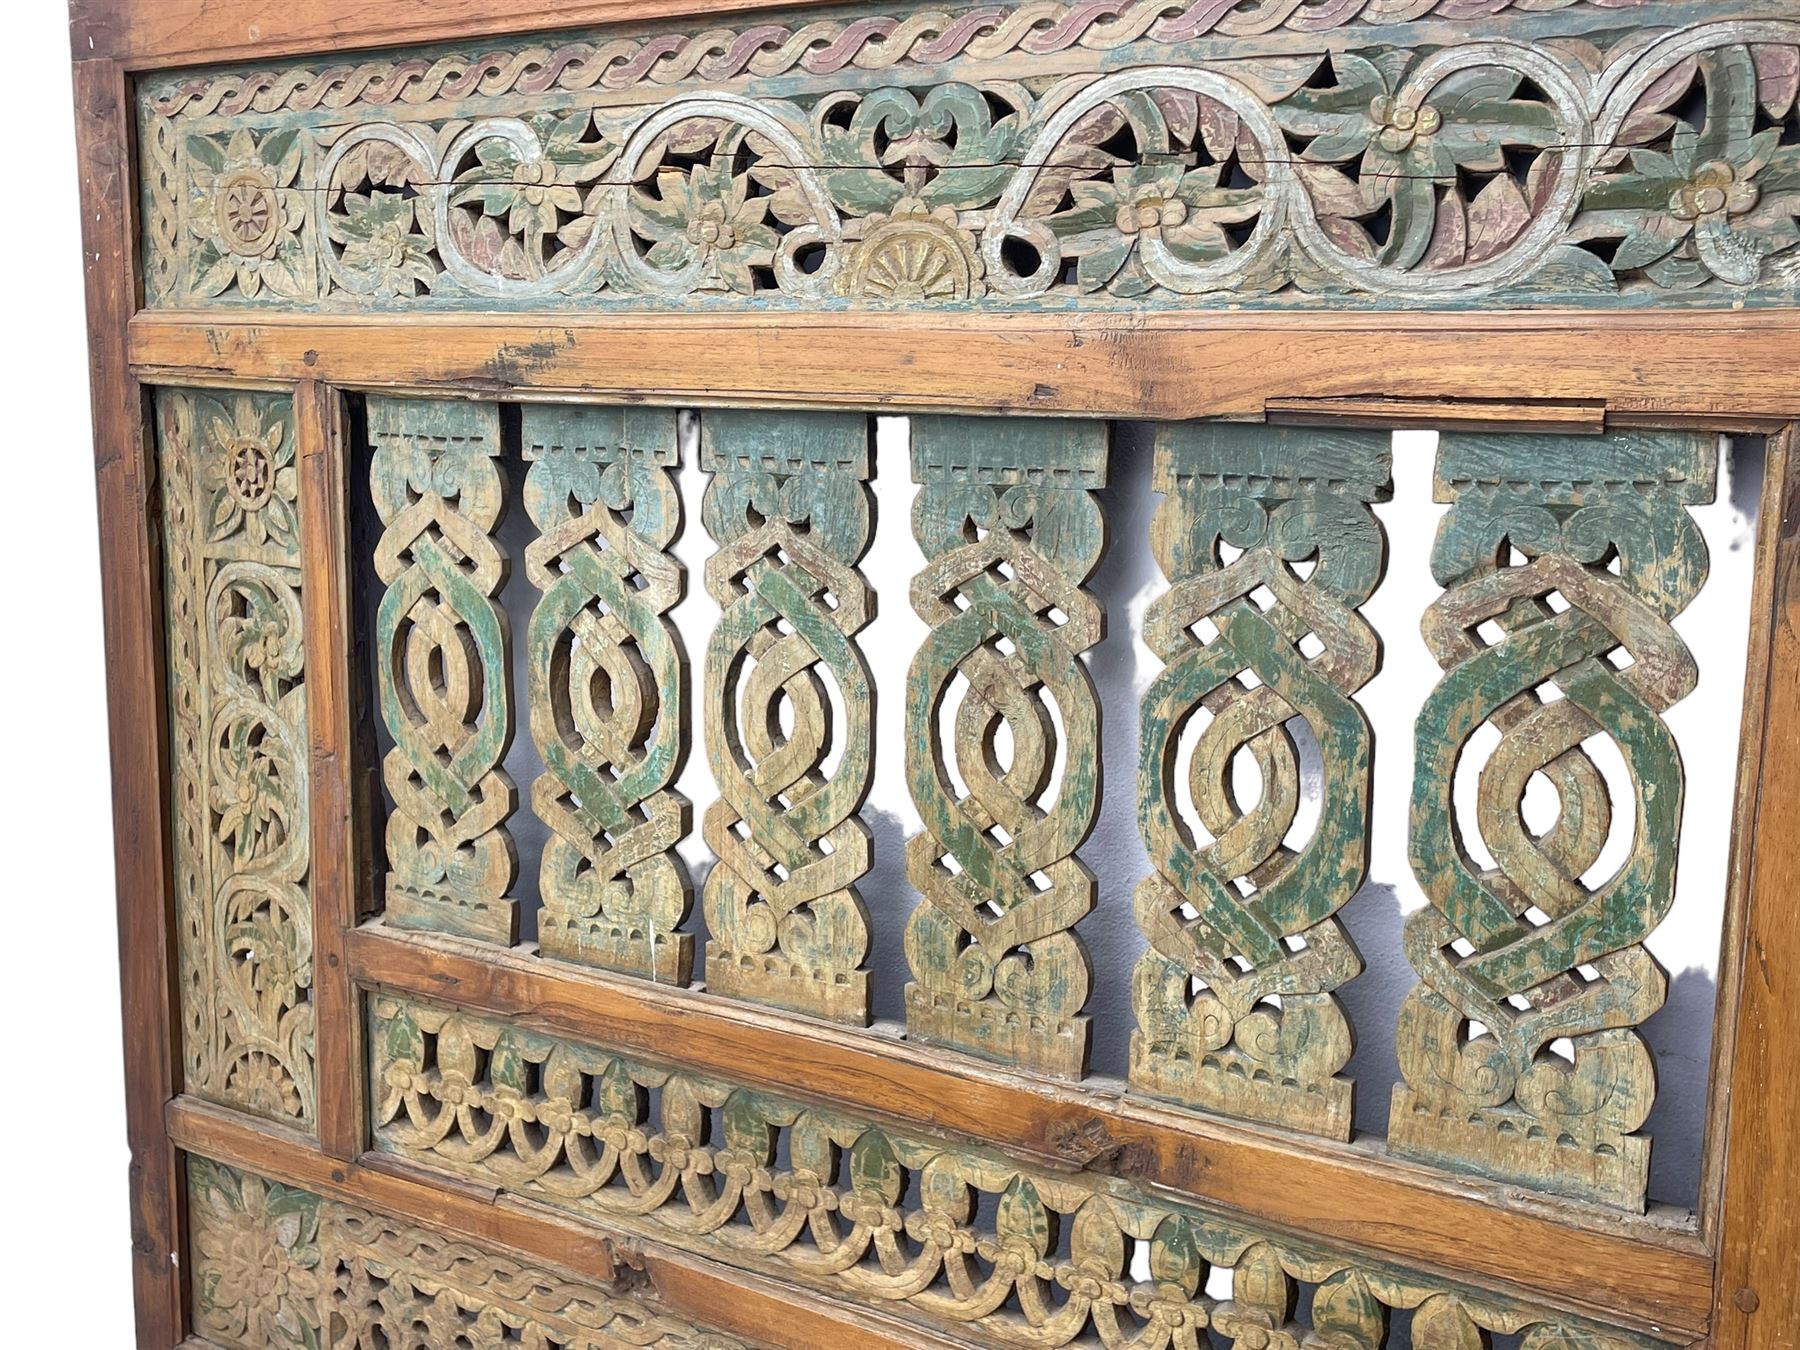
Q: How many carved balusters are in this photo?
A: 6